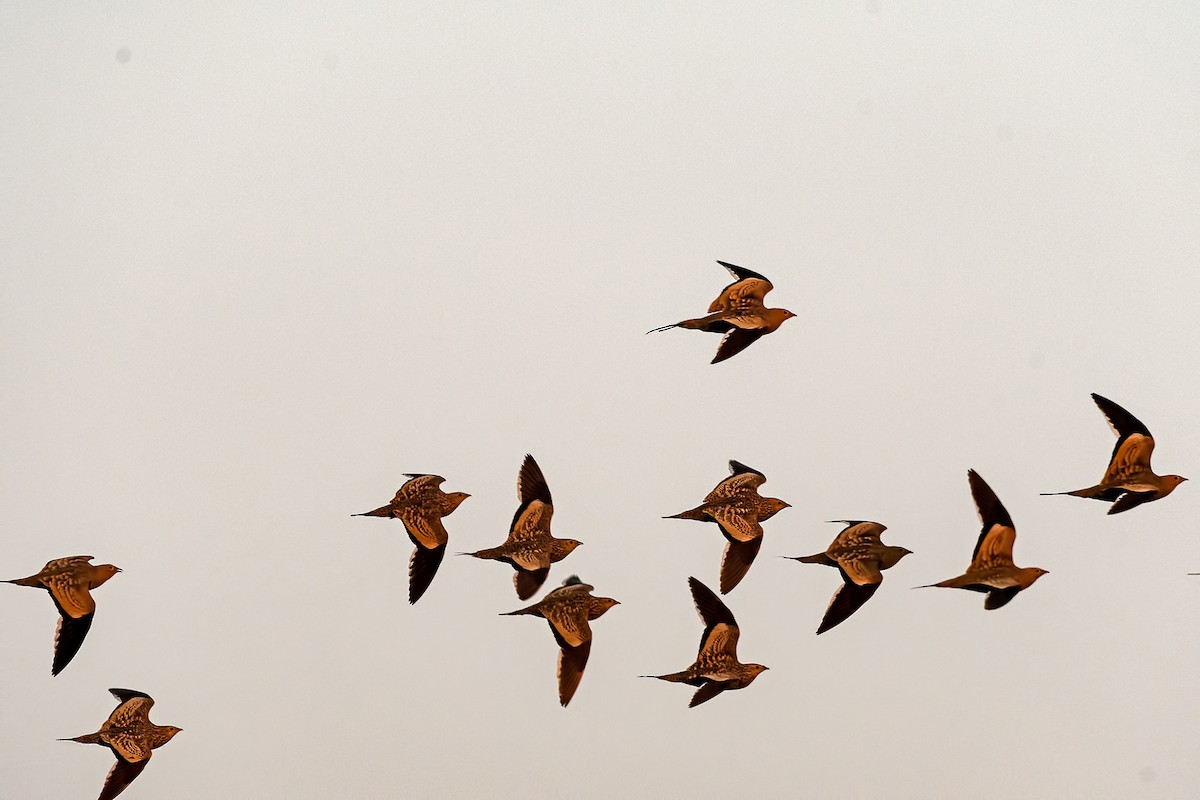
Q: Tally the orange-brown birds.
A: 11